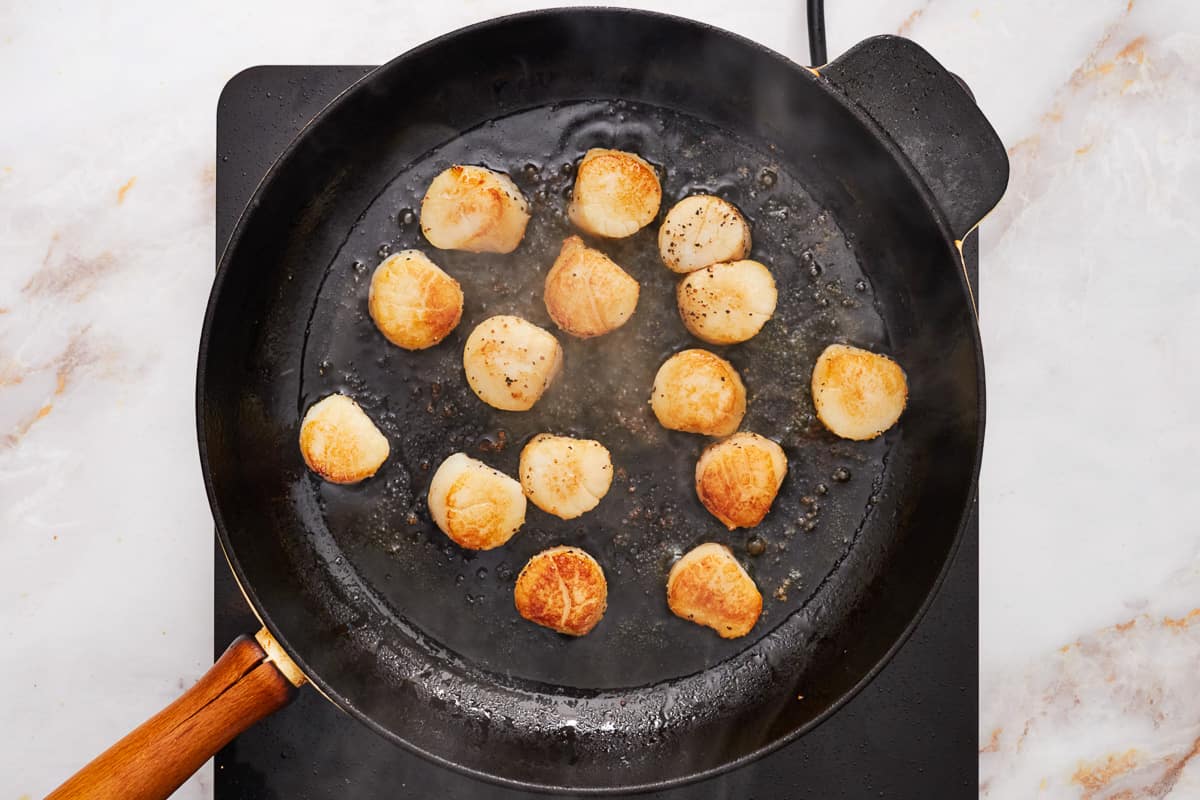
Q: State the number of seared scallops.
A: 15